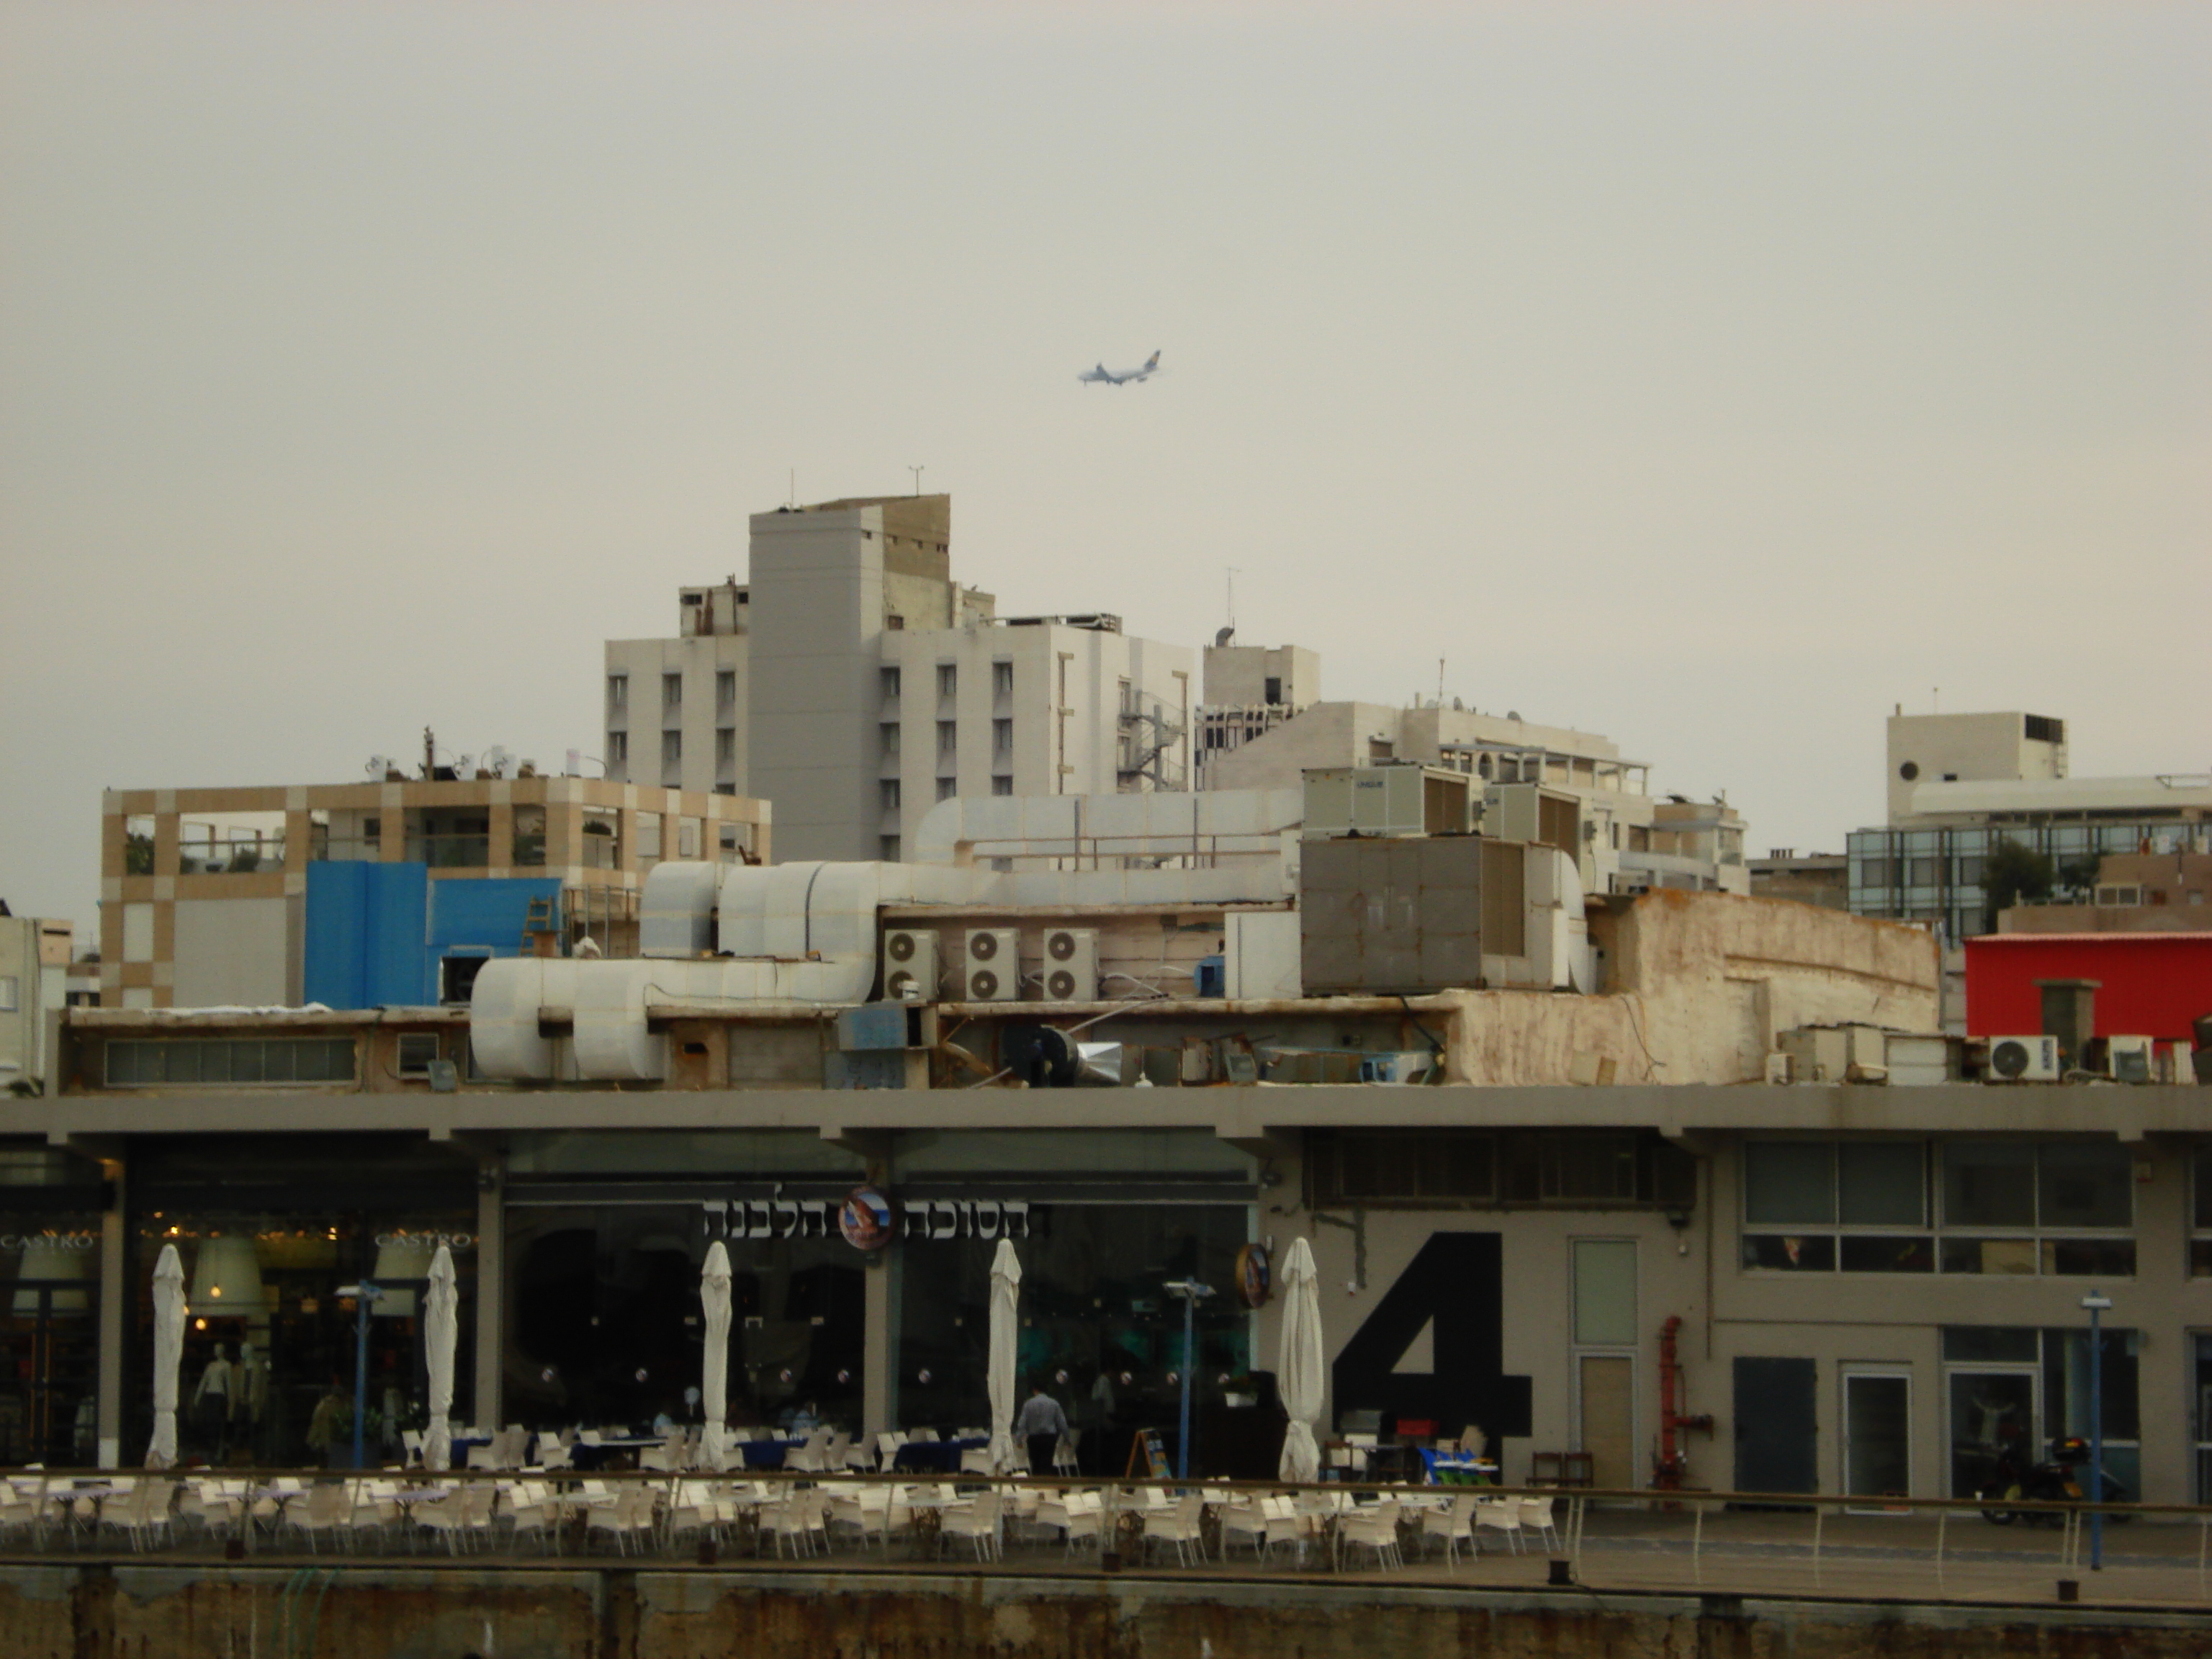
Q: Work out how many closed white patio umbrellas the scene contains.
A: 5